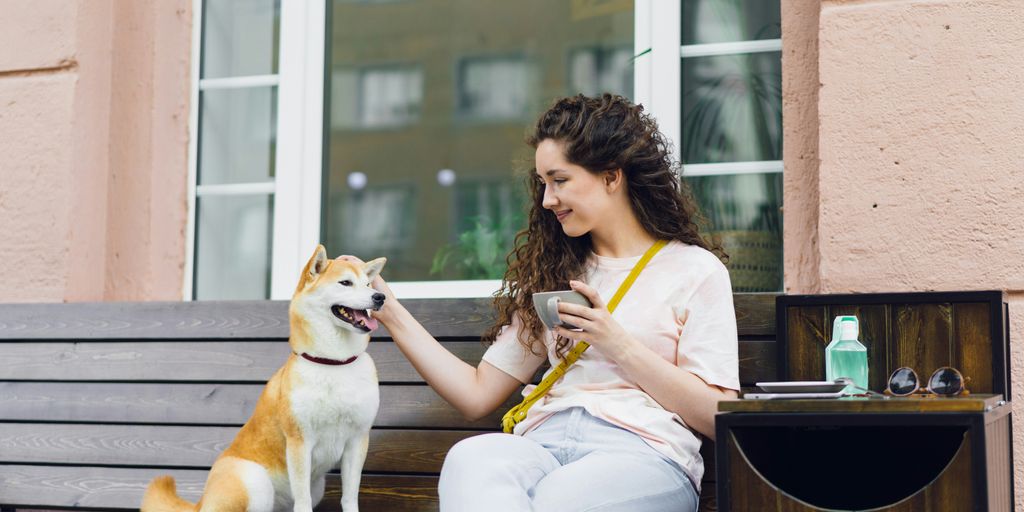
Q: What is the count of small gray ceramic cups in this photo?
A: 1